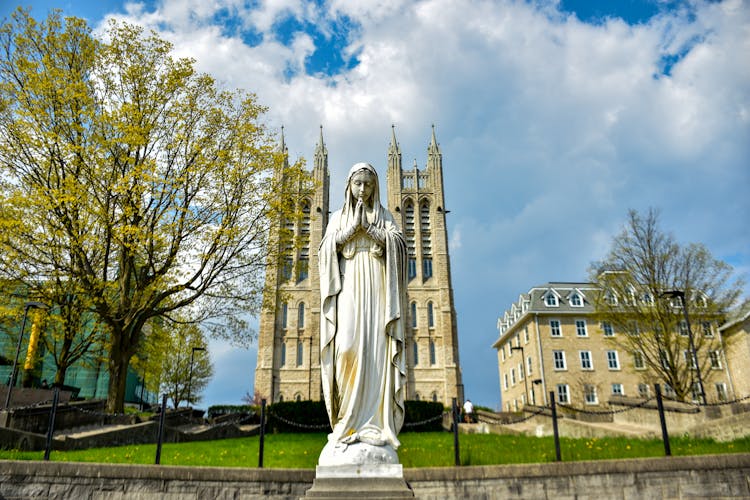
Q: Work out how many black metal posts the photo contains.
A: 6